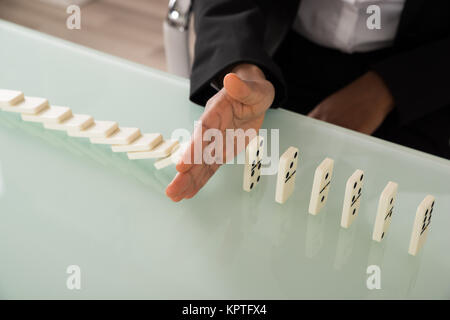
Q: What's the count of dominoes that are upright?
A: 6